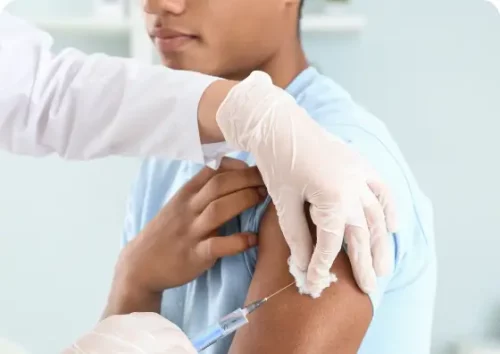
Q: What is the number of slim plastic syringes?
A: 1